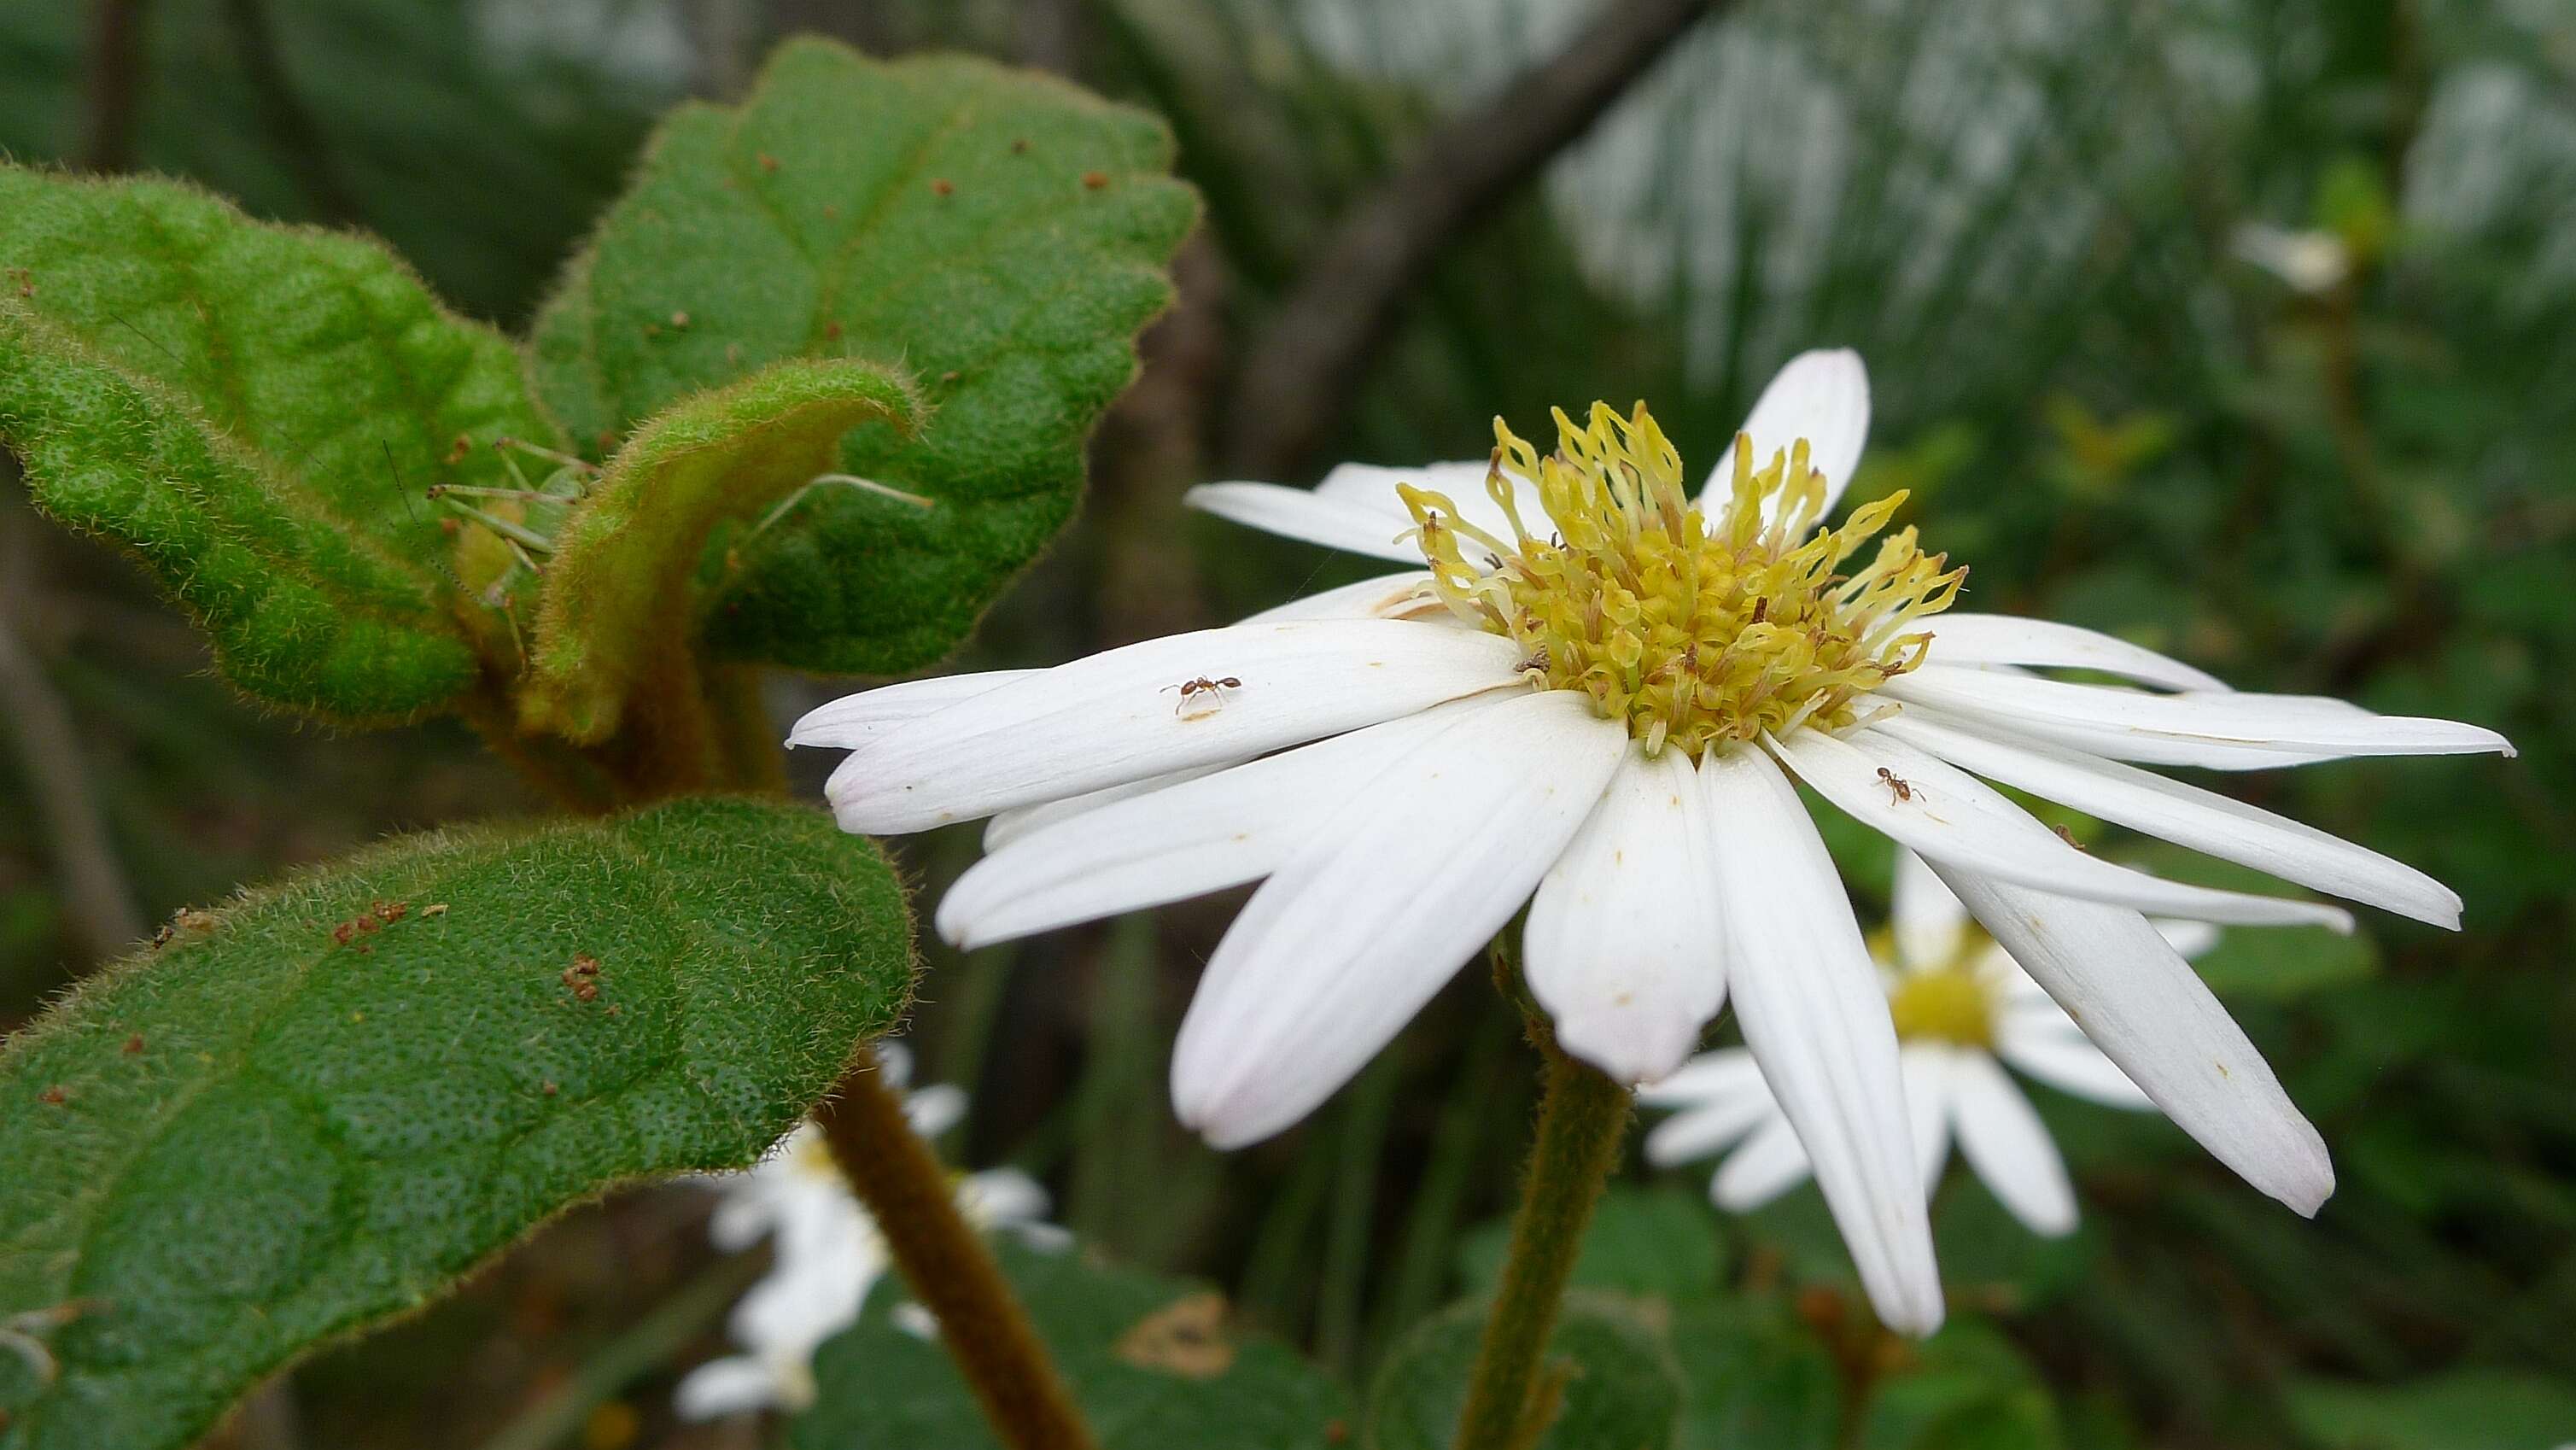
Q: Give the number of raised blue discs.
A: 0